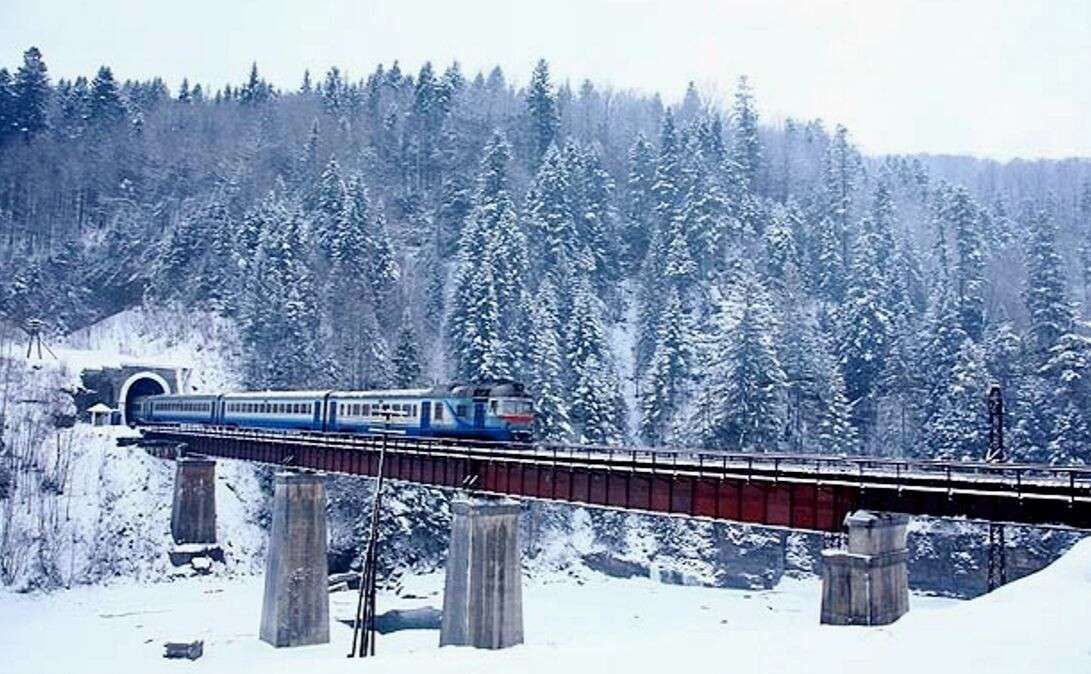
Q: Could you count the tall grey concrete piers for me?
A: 4